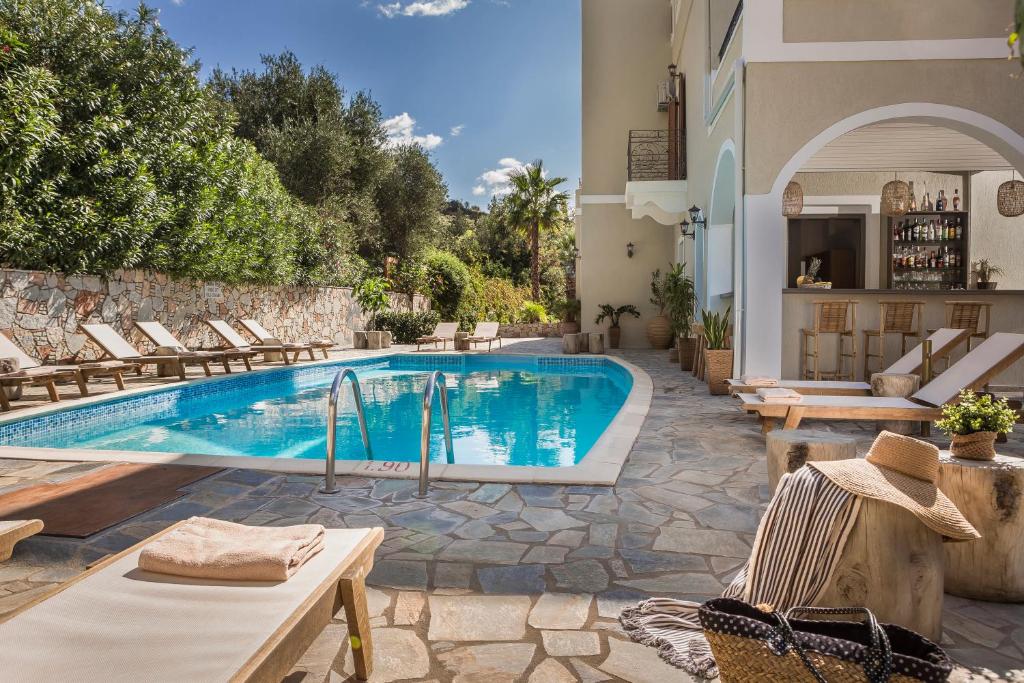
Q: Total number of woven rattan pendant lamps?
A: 3